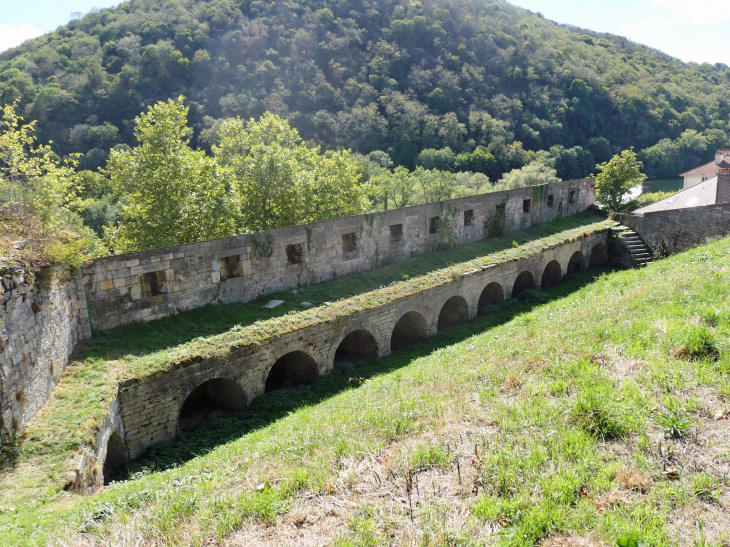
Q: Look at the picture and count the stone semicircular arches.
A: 11